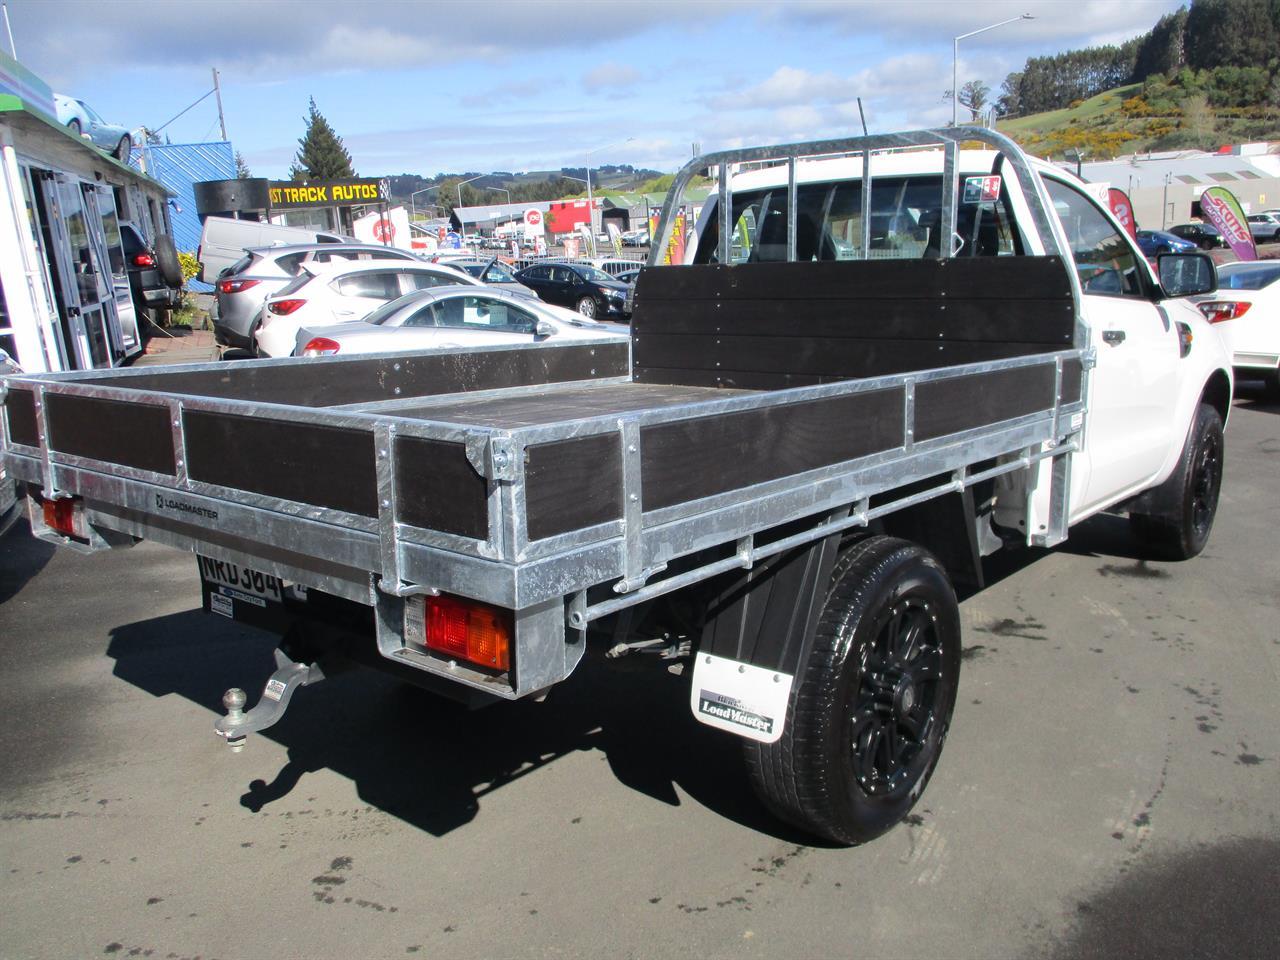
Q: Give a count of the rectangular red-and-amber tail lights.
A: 2